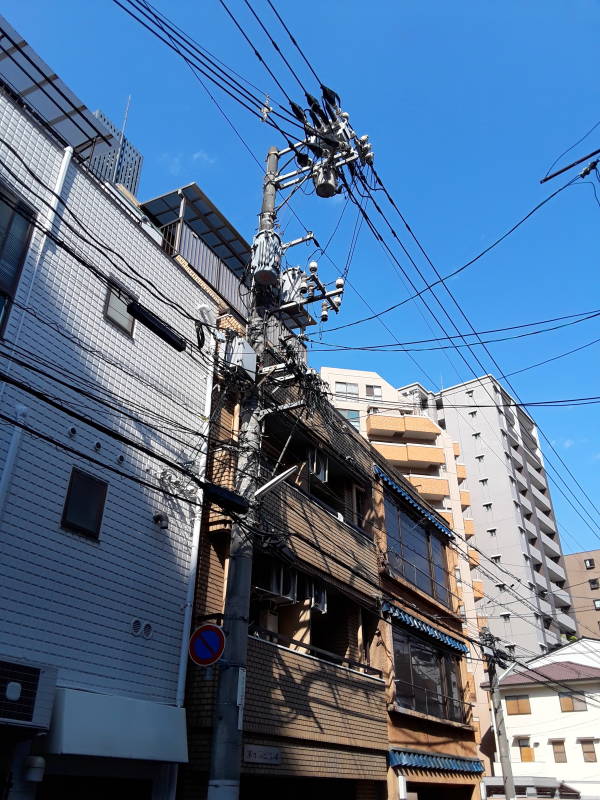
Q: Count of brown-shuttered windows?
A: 5